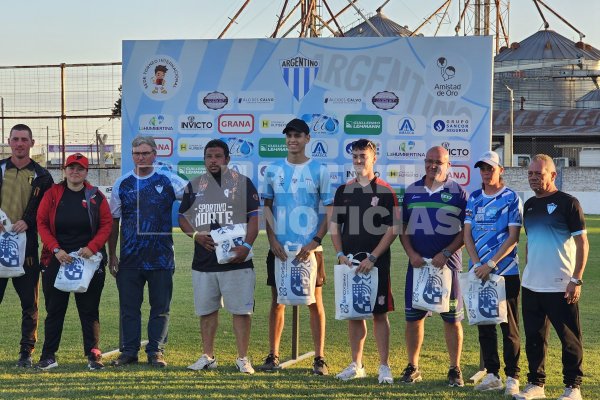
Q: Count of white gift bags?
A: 7